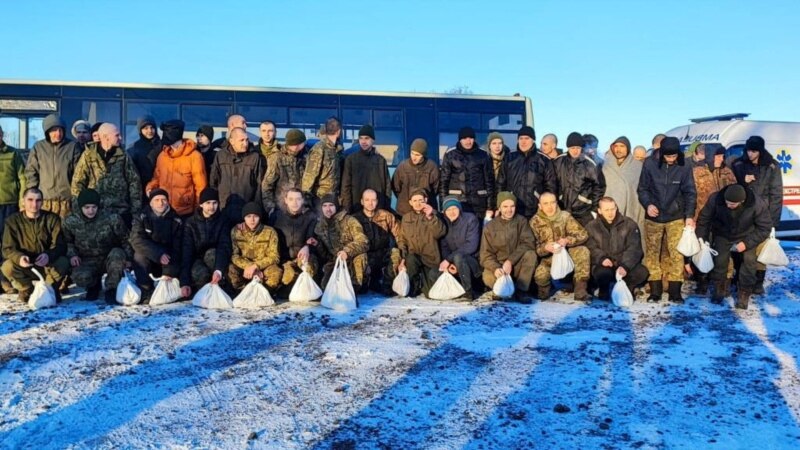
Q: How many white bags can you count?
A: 15